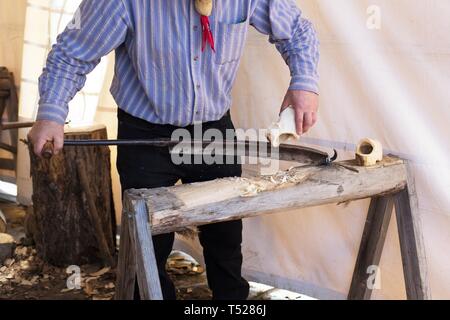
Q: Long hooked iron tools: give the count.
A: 1